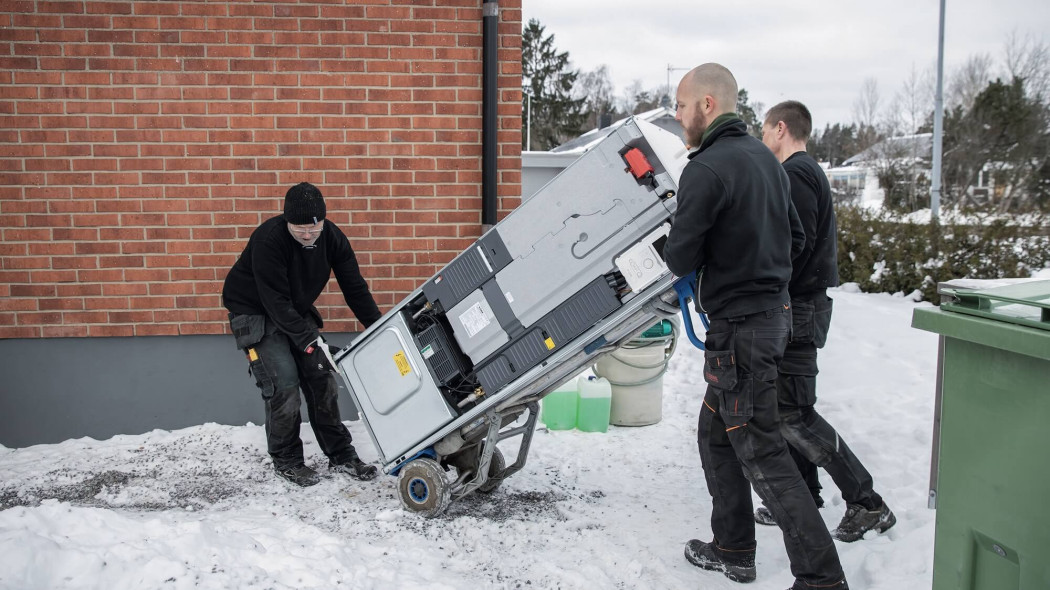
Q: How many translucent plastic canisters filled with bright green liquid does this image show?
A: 2